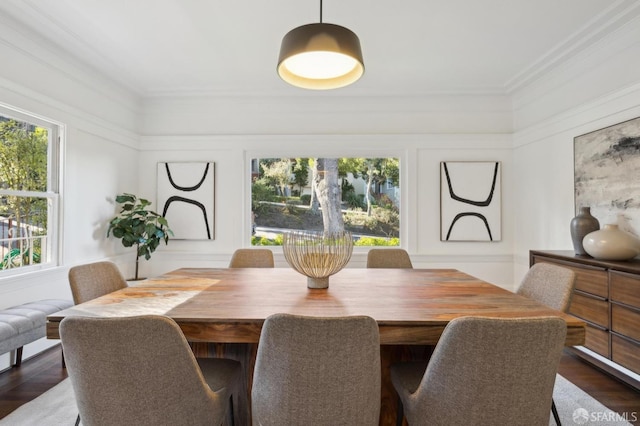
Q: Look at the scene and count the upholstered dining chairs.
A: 7